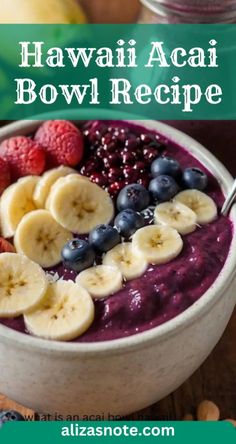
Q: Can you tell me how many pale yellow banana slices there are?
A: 11